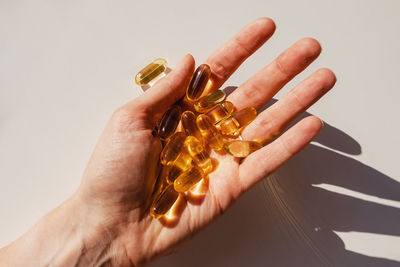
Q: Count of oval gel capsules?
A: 14